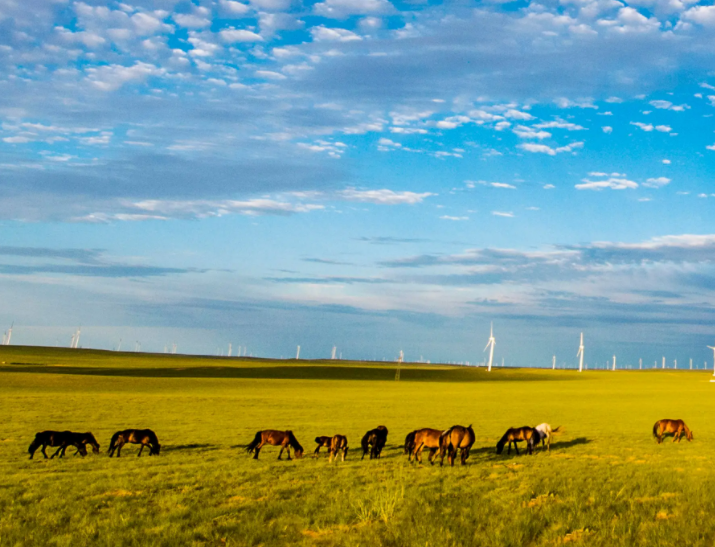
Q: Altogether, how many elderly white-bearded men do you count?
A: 0